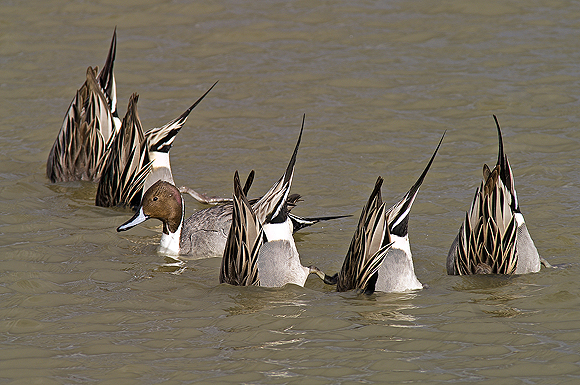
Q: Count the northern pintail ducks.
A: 6